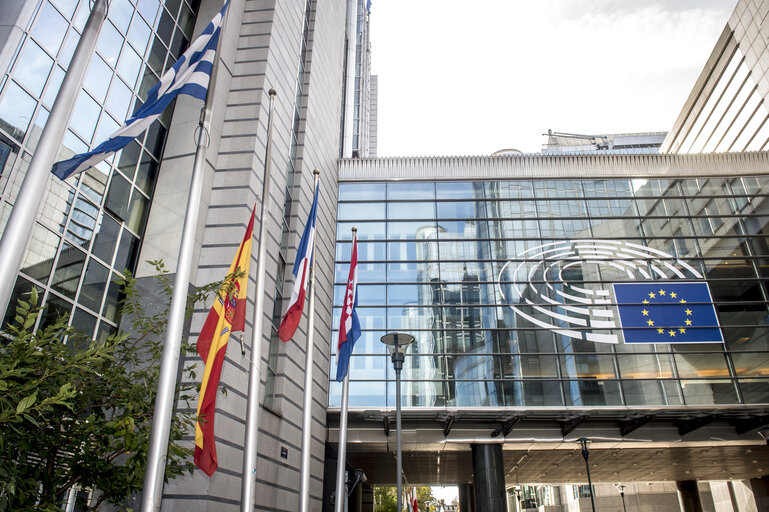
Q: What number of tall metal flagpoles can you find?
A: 5